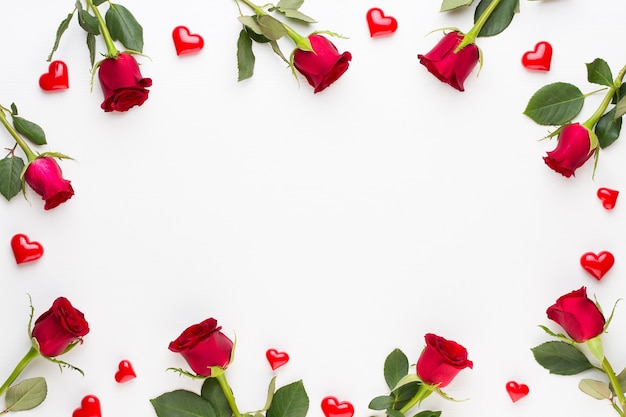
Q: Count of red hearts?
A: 12